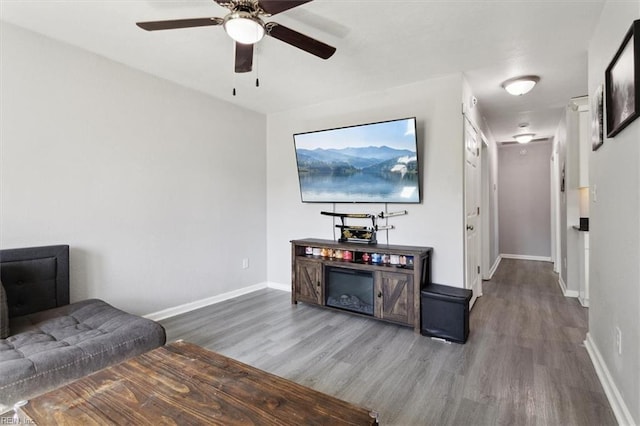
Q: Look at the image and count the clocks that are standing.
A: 0